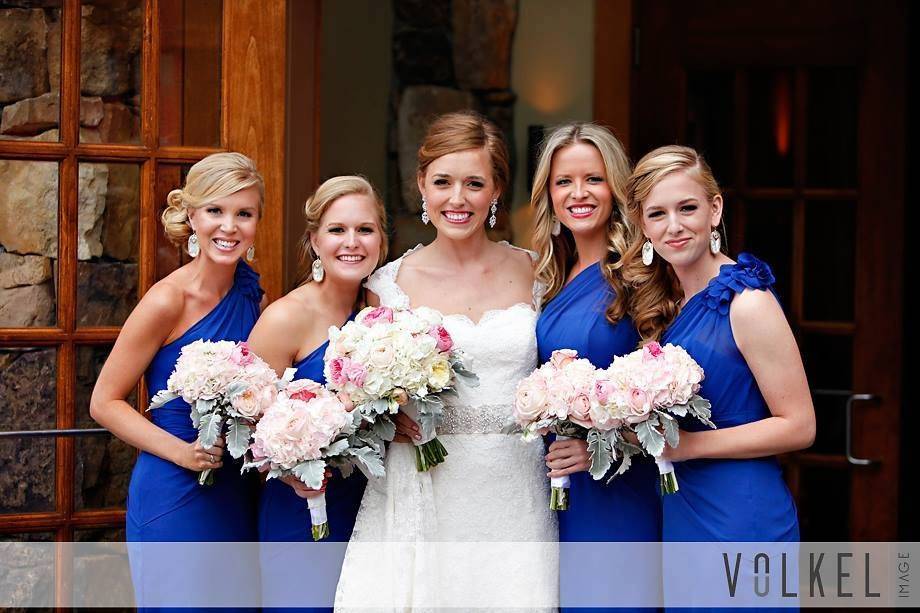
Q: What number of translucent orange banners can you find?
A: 0